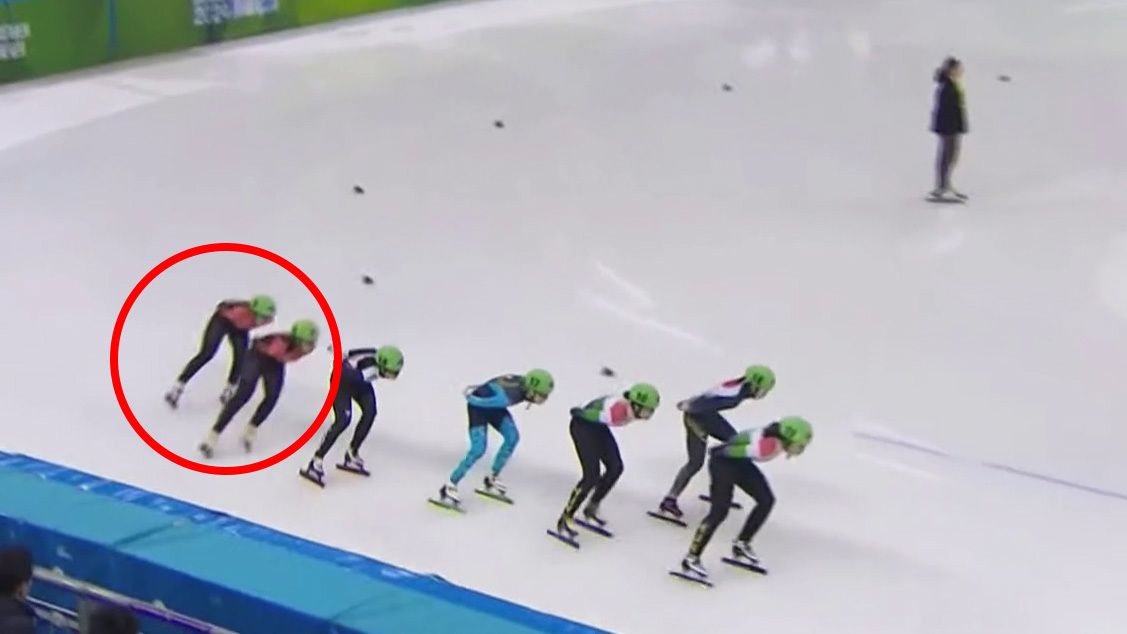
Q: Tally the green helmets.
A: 7